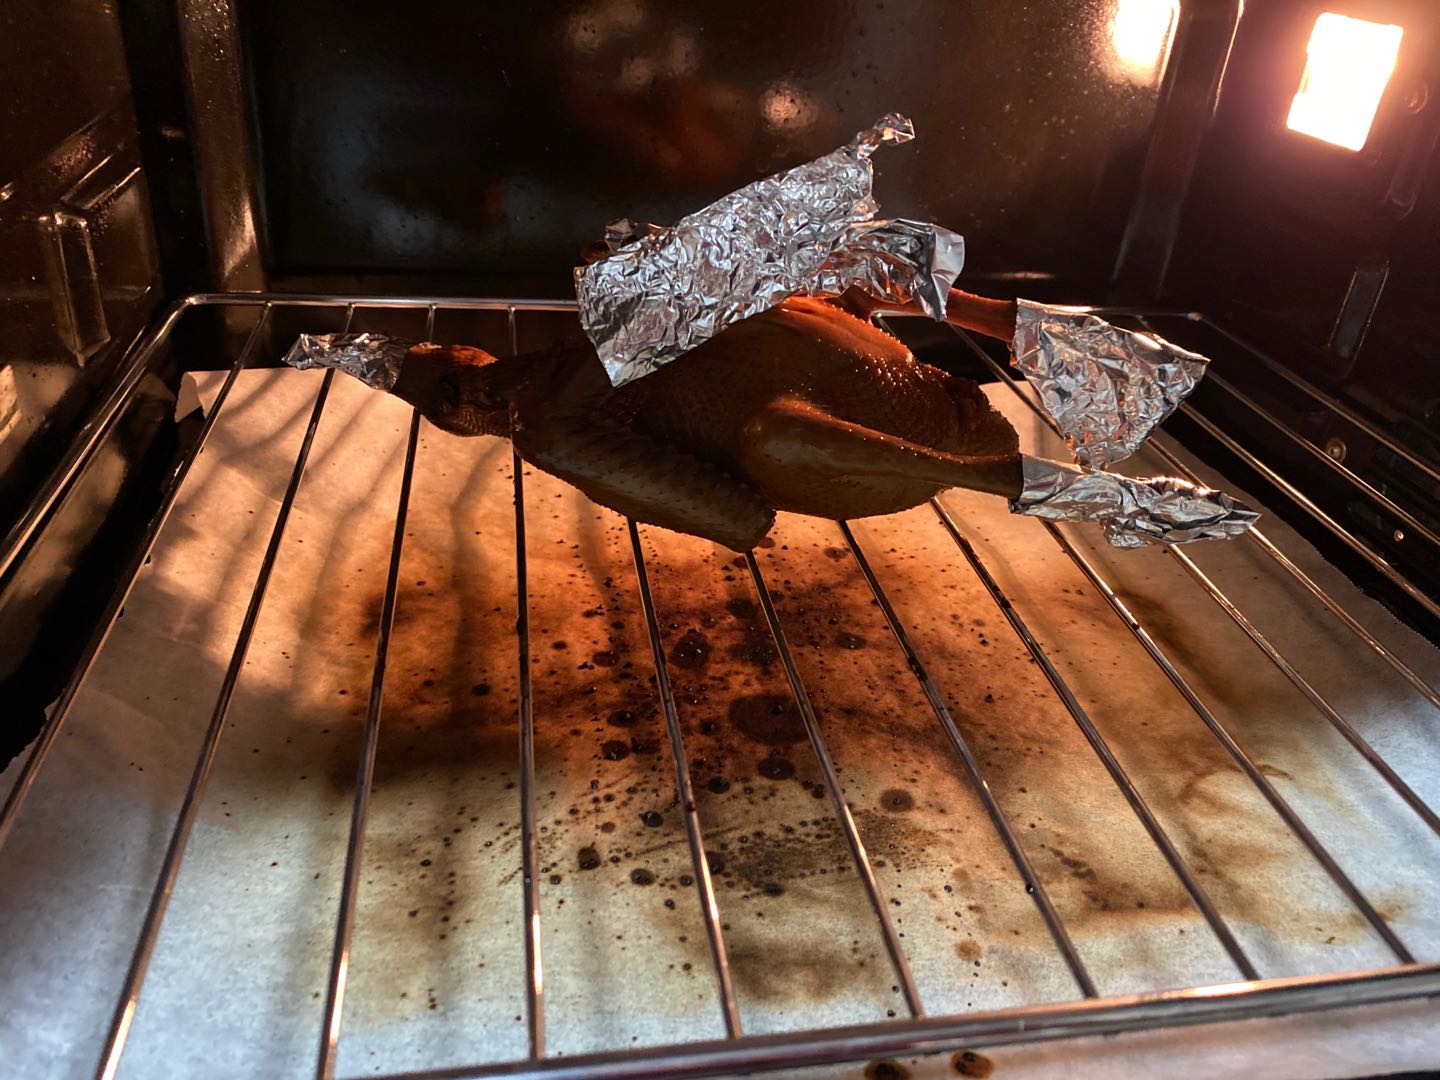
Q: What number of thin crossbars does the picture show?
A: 13